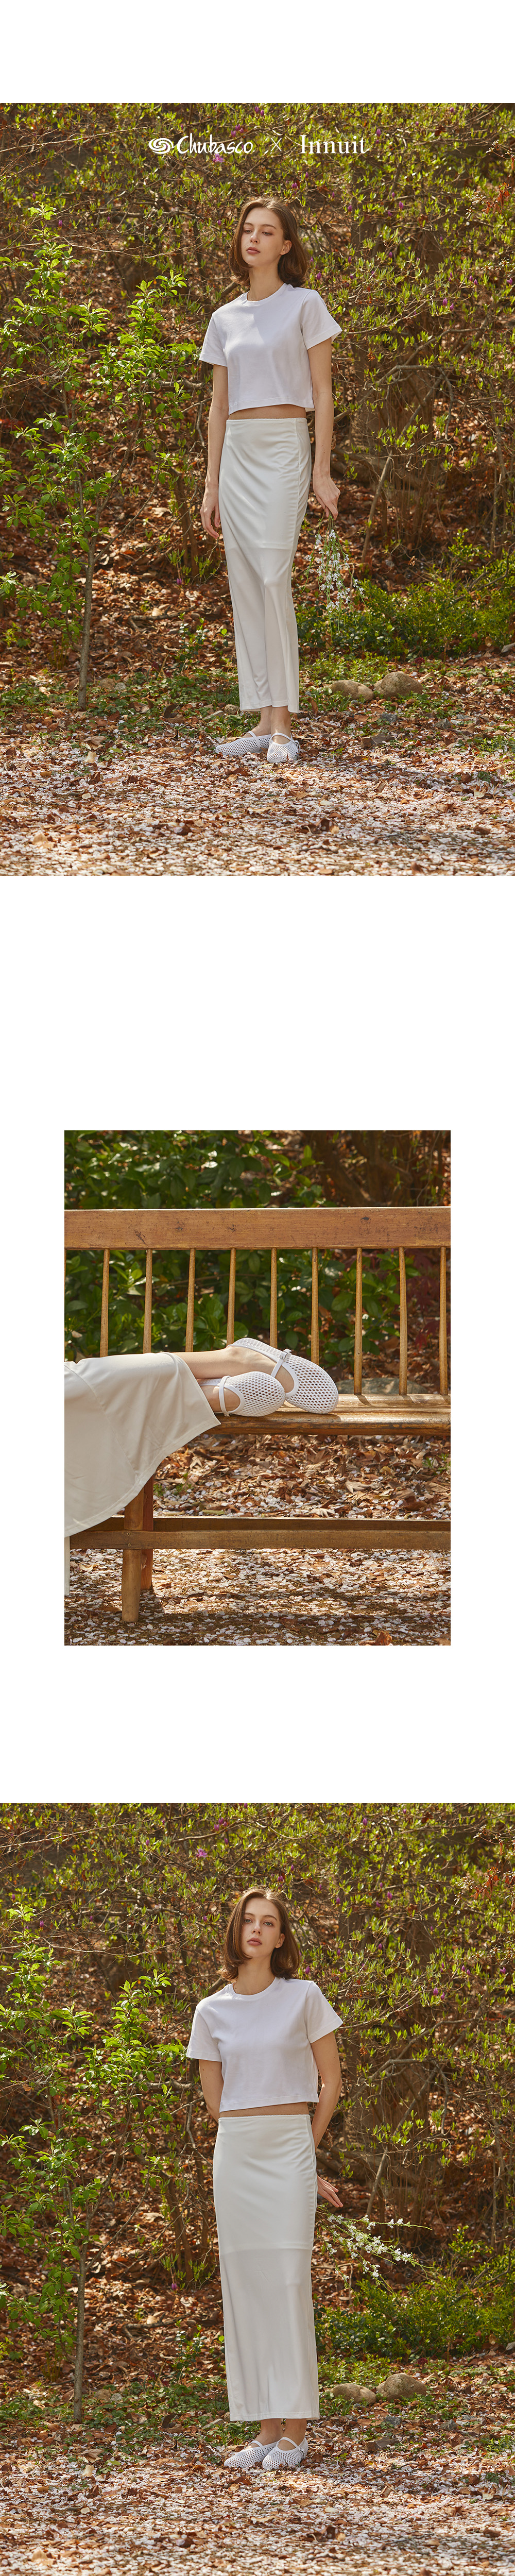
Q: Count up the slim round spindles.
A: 9